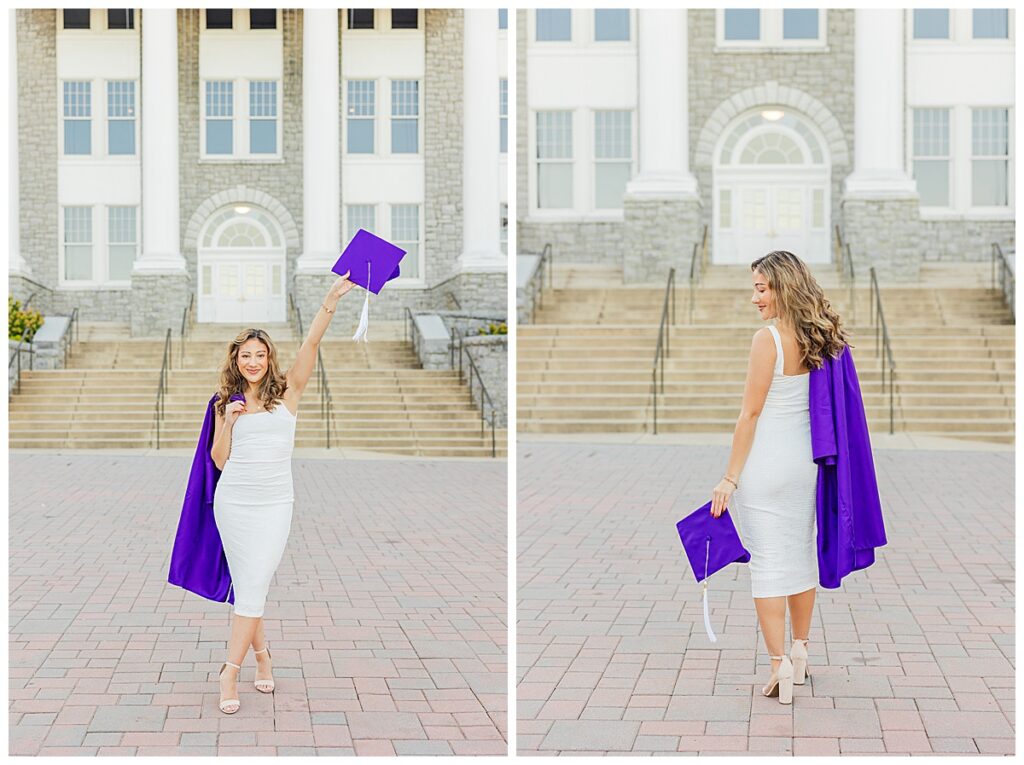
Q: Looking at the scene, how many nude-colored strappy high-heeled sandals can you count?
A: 4